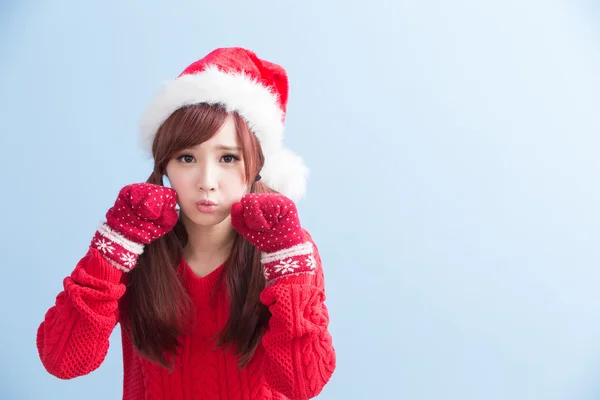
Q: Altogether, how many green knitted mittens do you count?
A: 0